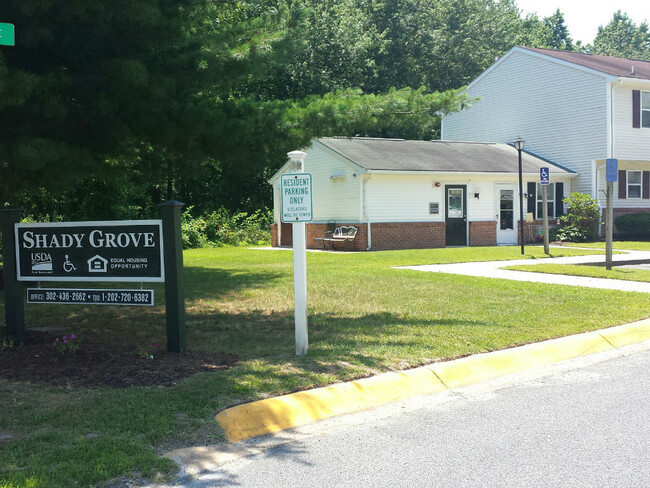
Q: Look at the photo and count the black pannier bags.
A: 0